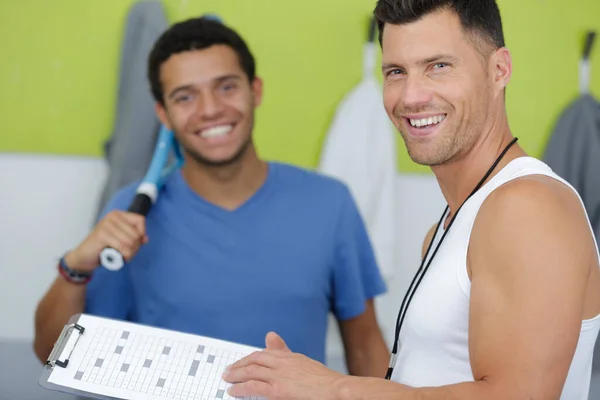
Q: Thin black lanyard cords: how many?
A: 1